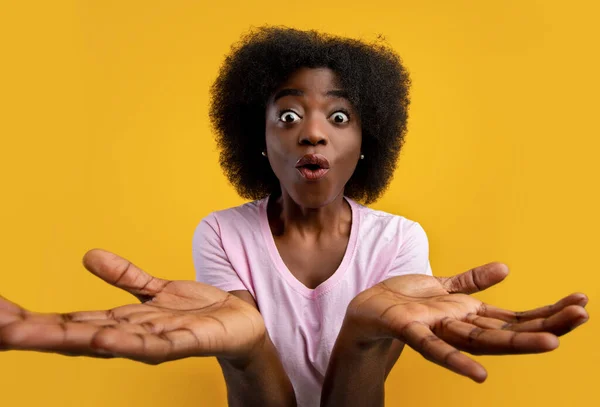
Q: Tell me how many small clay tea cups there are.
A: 0